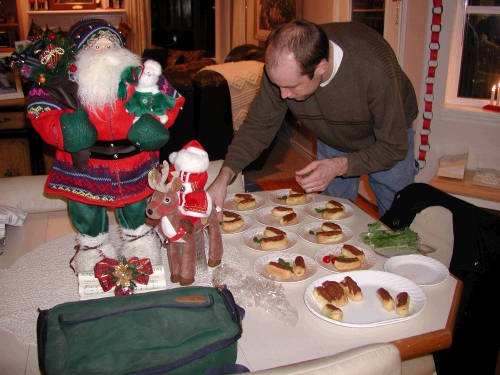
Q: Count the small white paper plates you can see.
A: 10